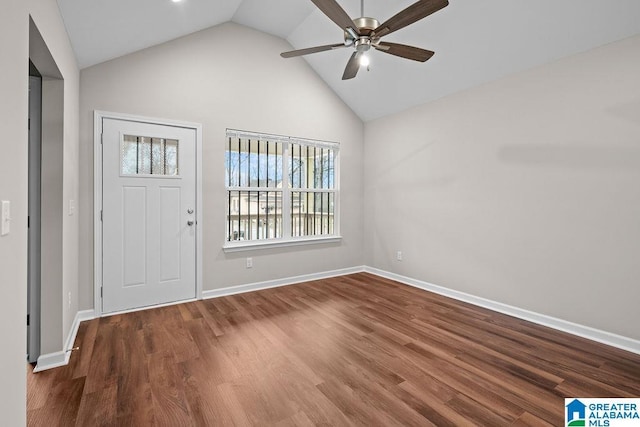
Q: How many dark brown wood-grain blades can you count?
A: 5